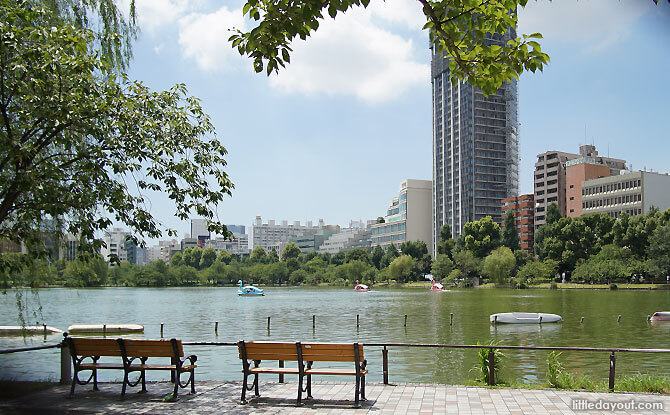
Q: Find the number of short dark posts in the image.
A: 14